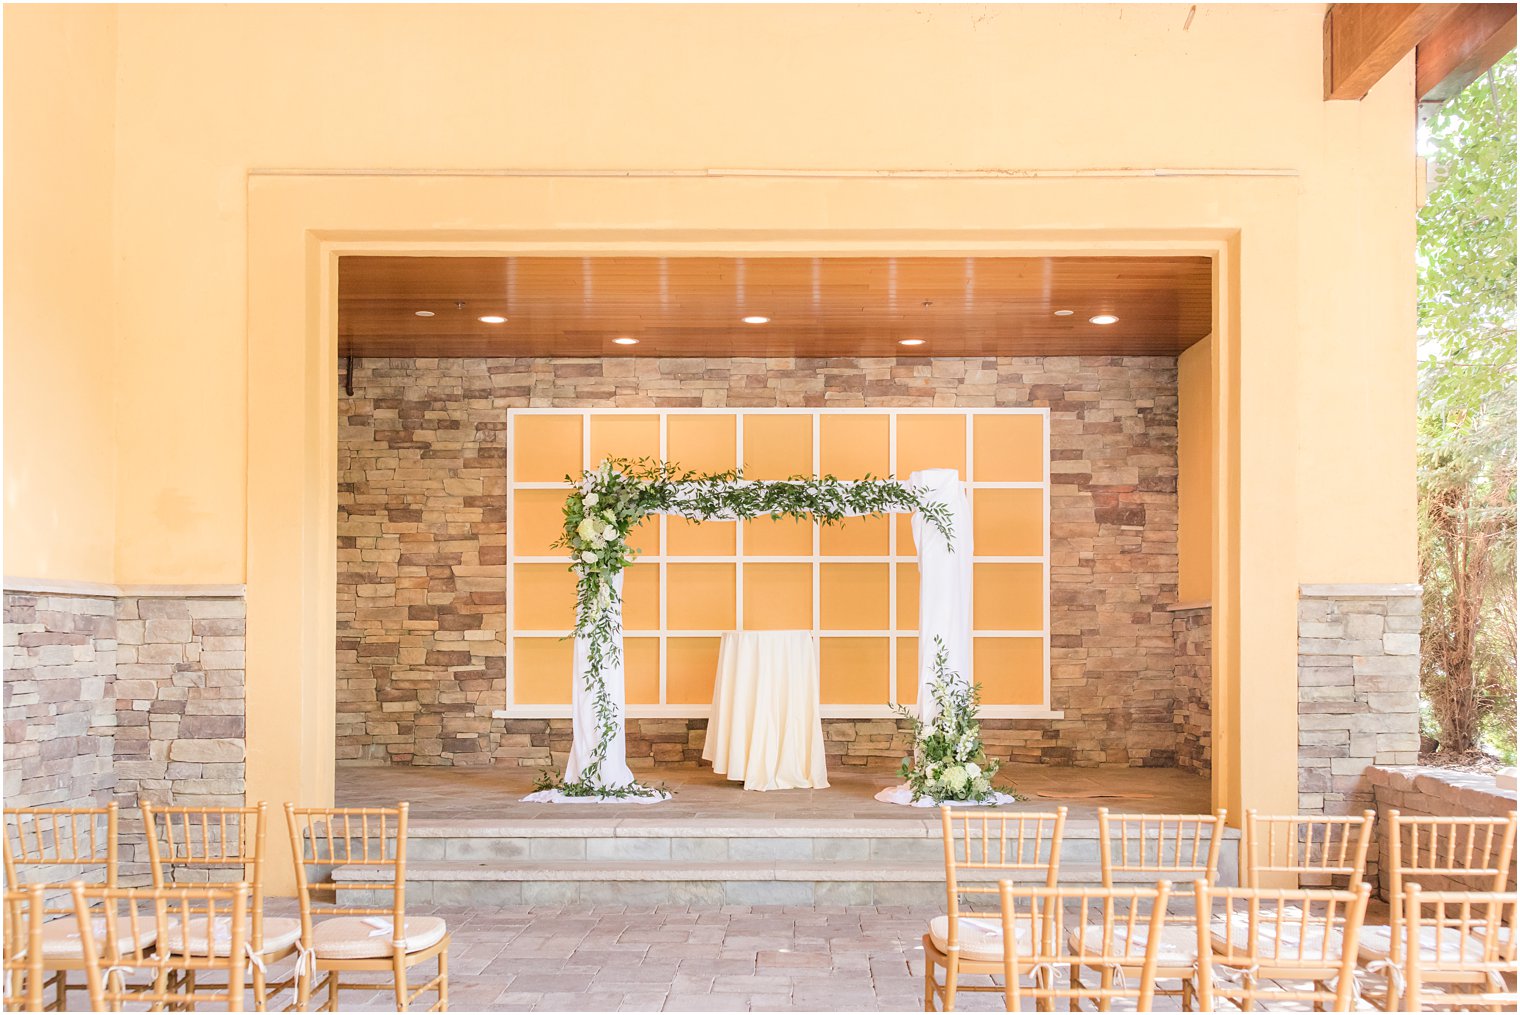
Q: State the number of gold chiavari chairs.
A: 12